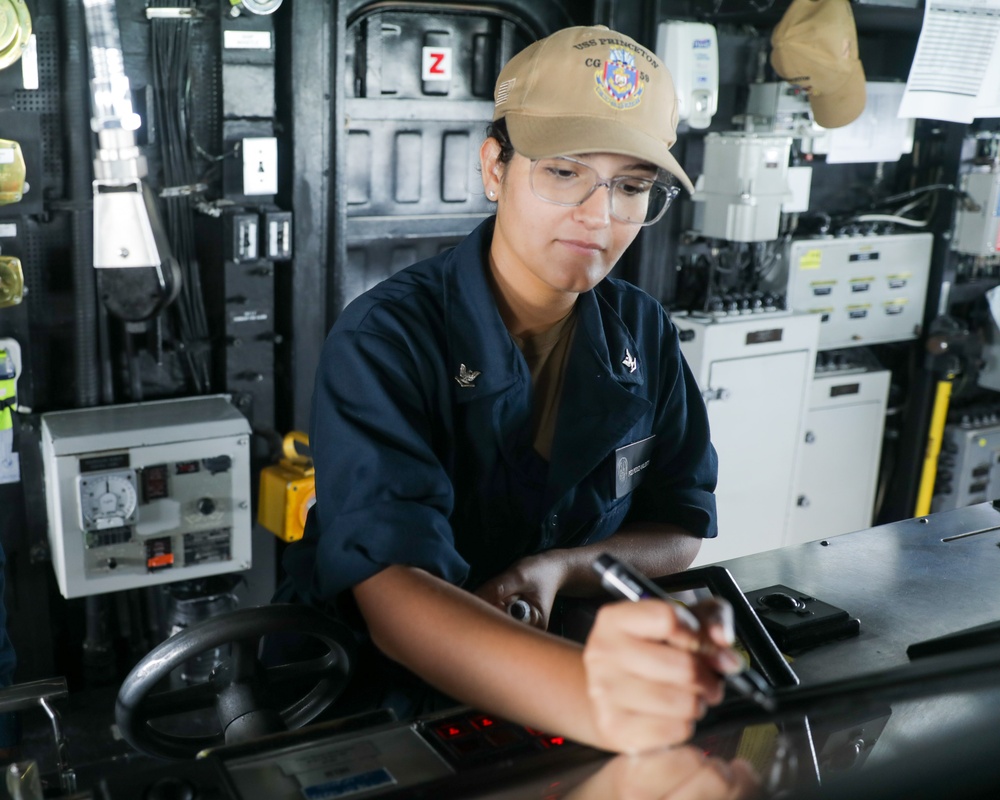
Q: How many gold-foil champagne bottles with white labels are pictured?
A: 0